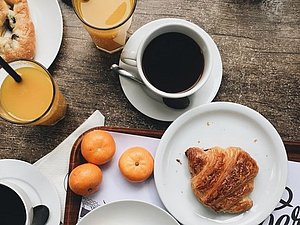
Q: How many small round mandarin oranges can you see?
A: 3